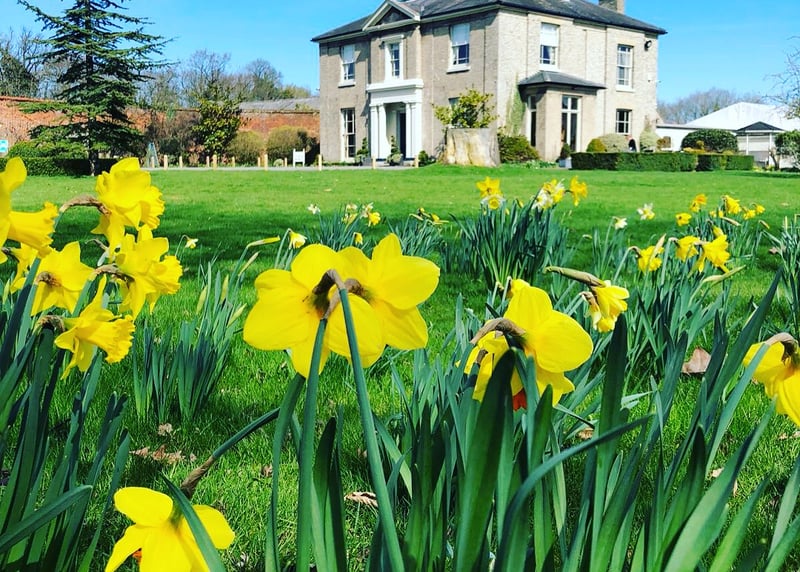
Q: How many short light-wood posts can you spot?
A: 12